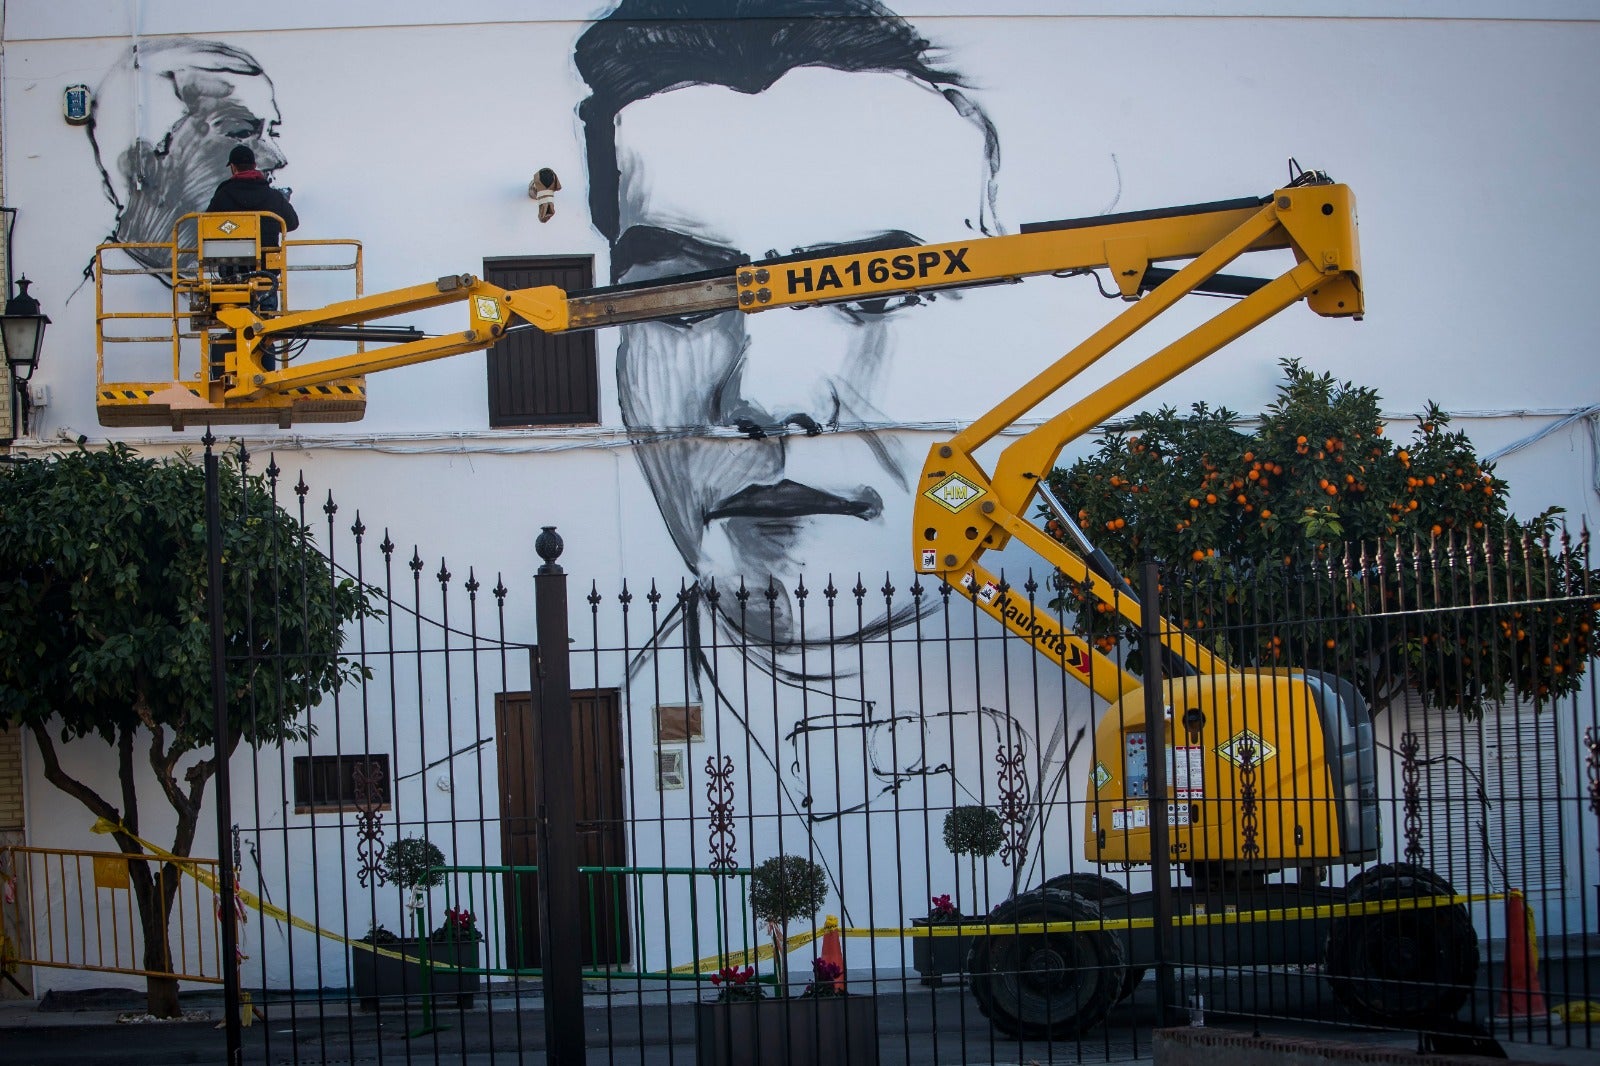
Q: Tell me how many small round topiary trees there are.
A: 3